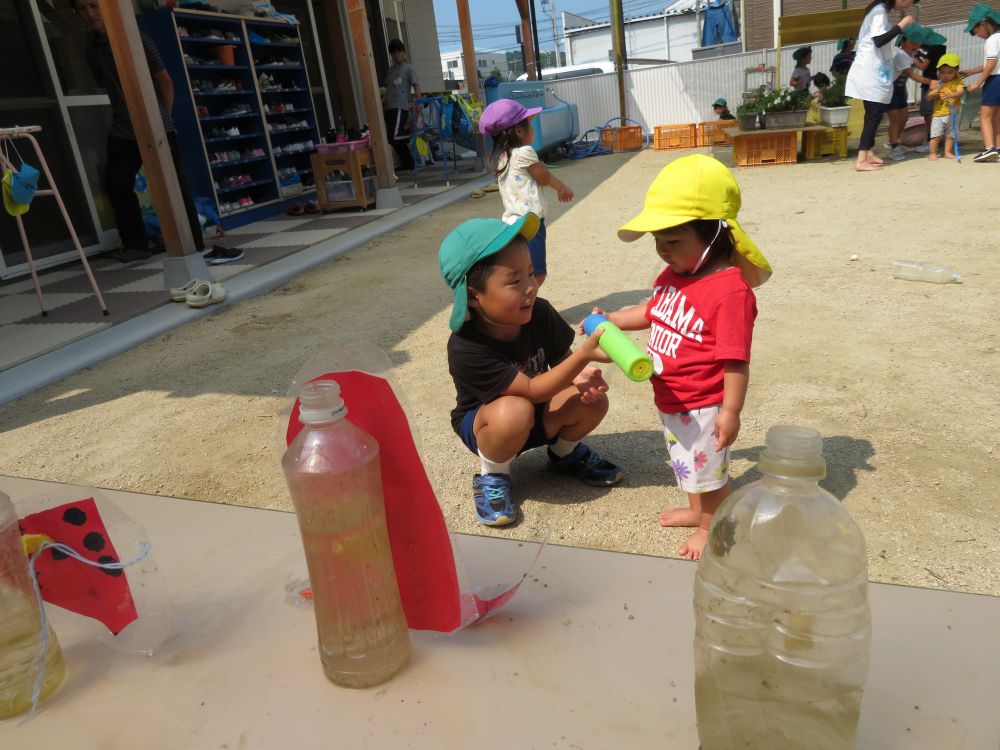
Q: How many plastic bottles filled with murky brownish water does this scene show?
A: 3